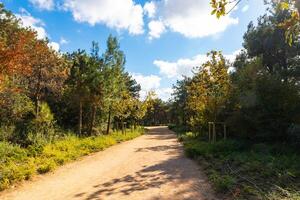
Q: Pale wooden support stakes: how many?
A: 3